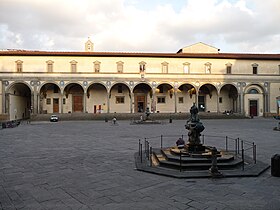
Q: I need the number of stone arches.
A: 11